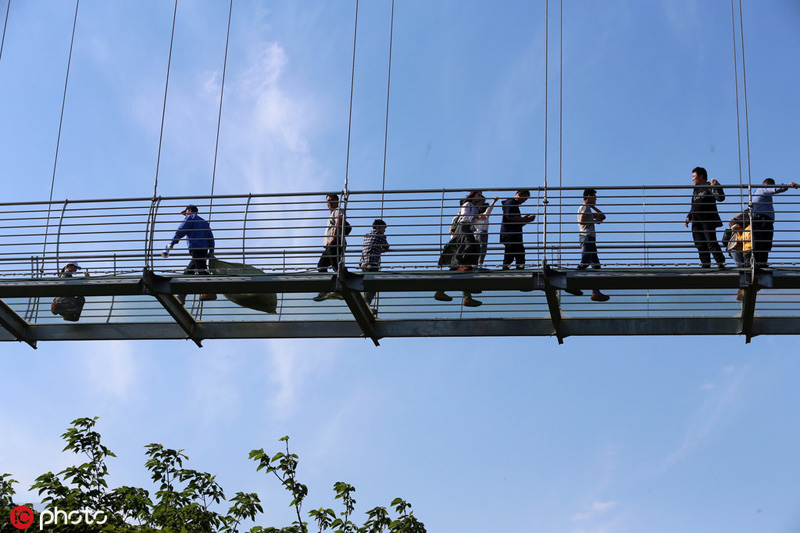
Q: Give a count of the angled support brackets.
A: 5